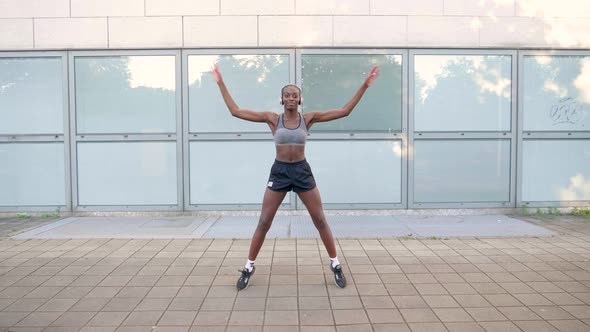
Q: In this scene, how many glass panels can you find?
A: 12